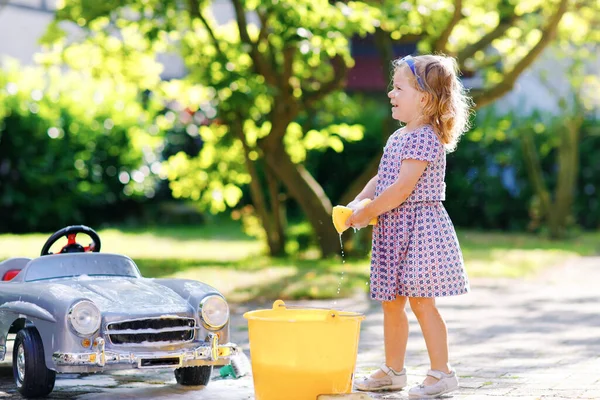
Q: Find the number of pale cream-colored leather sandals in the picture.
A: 2